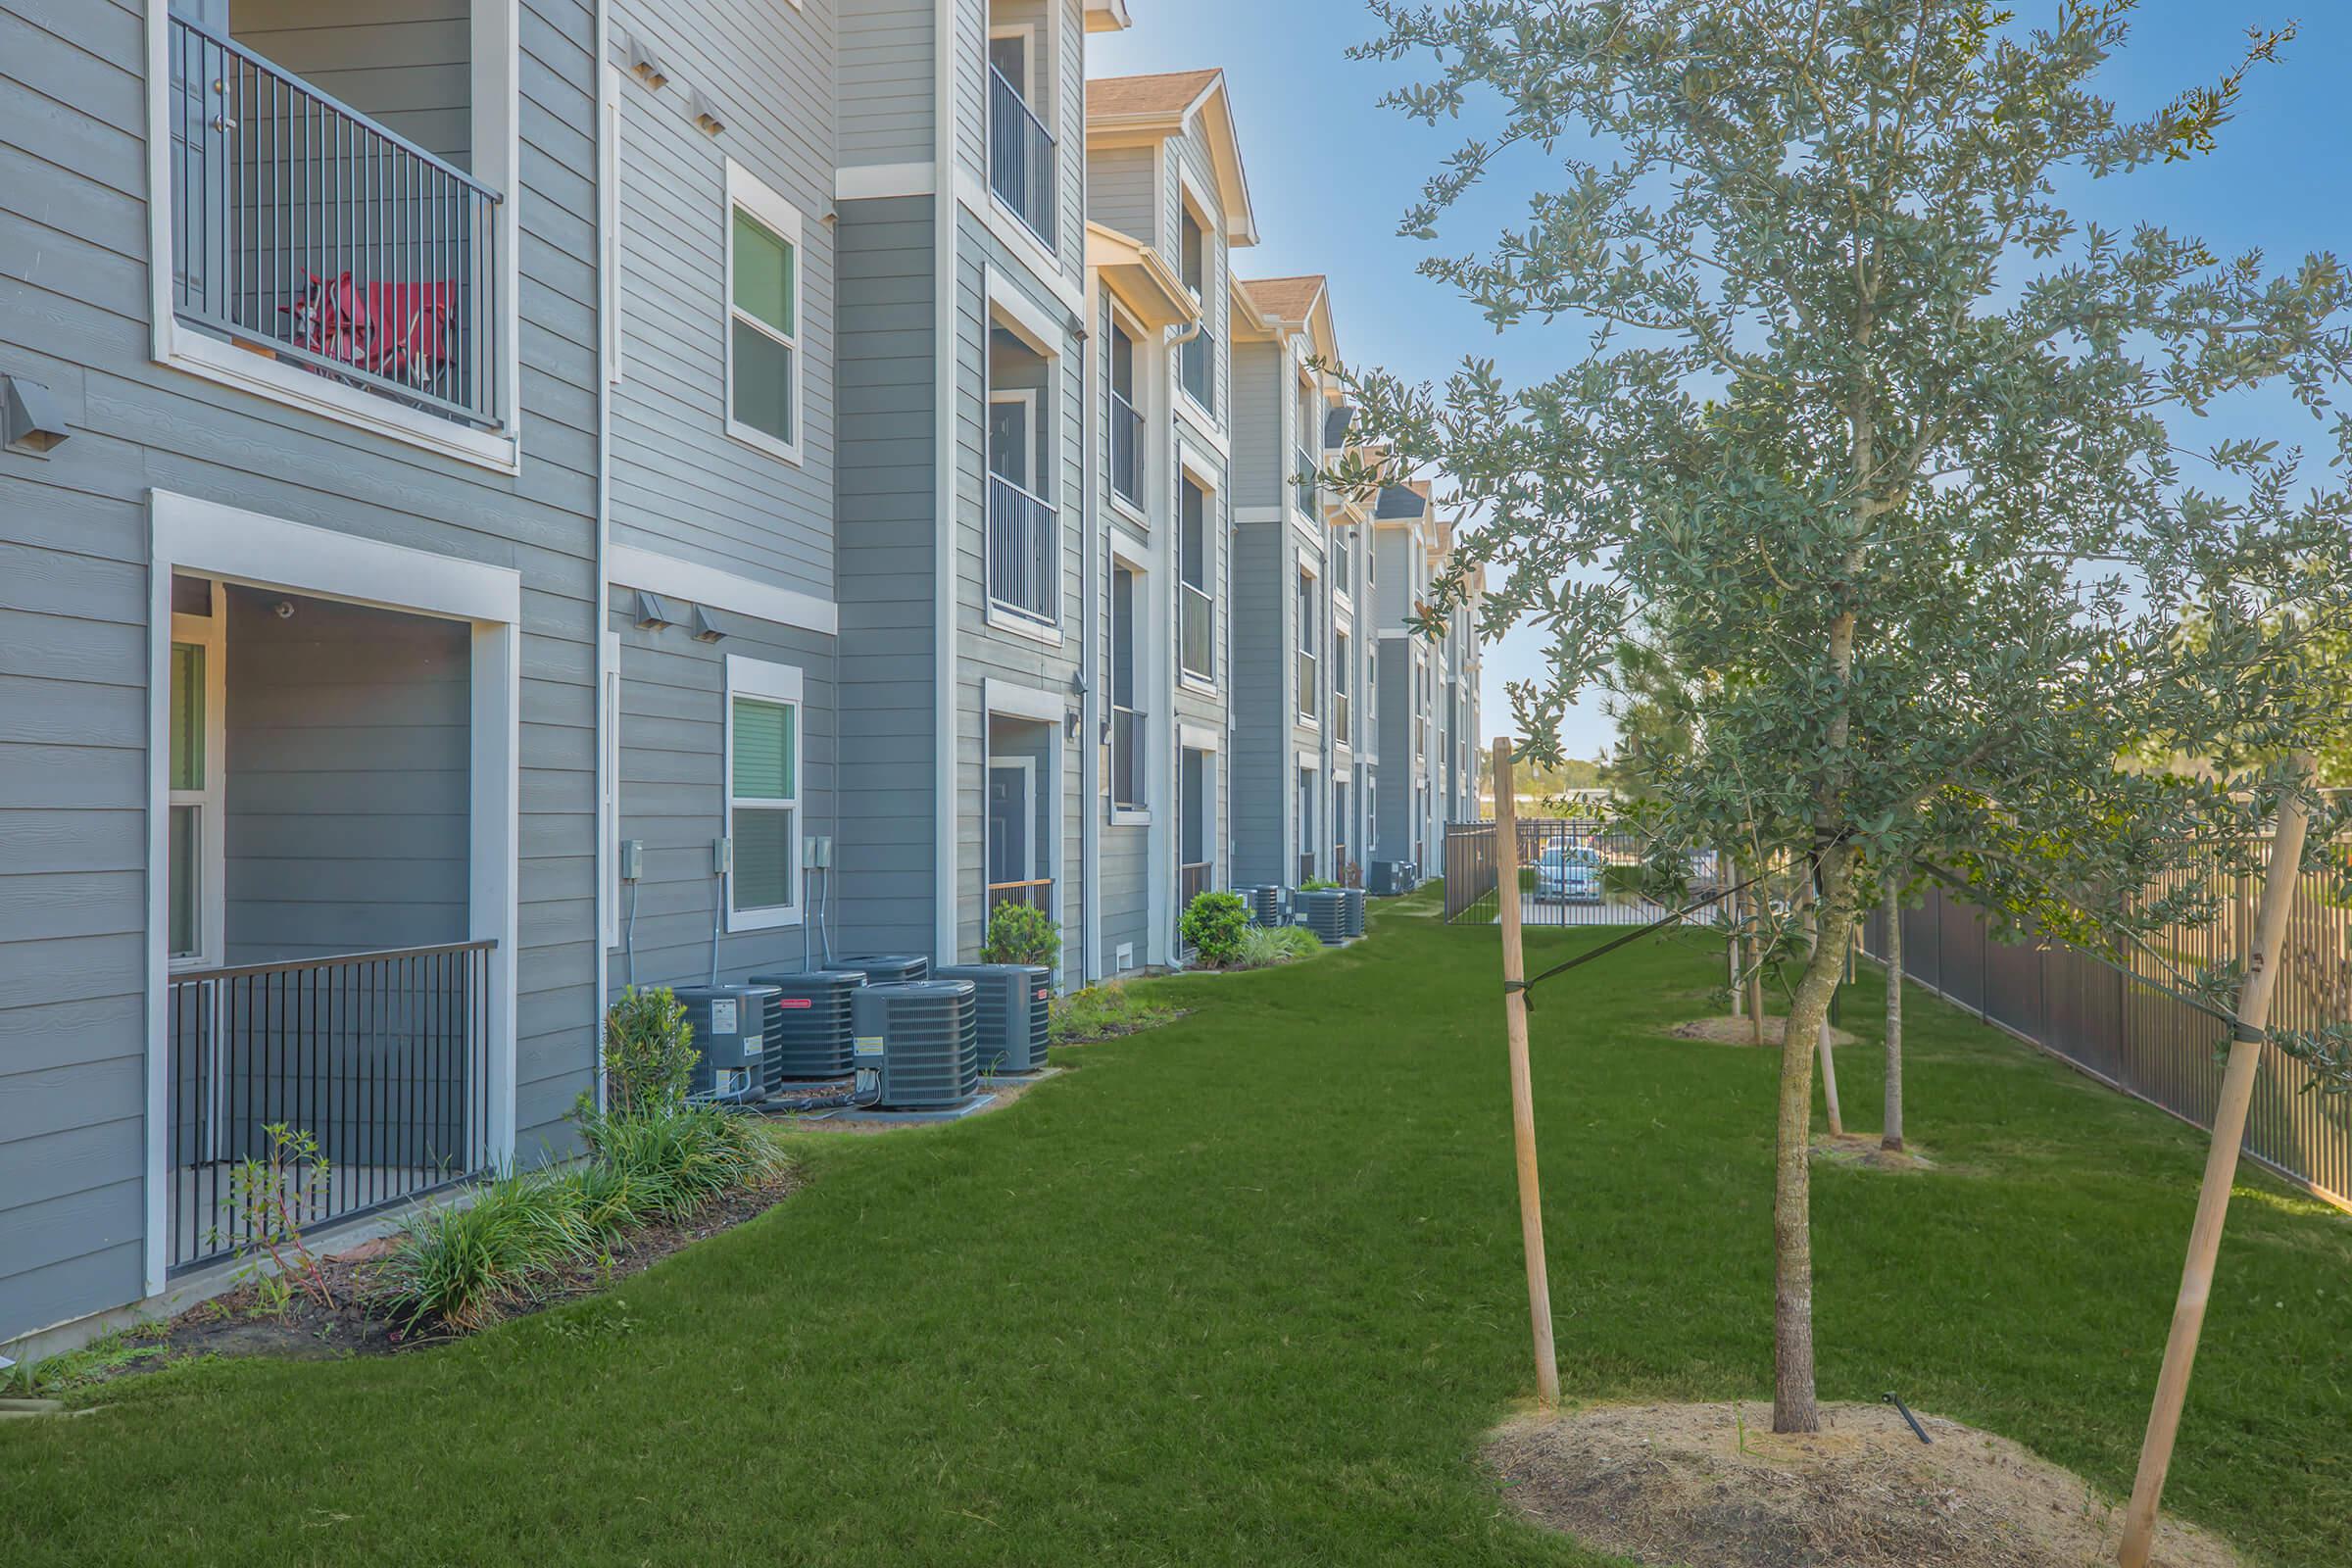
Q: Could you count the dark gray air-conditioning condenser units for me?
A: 13